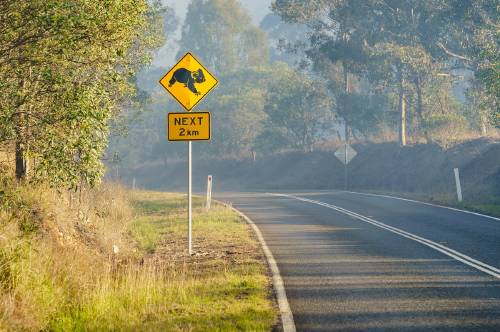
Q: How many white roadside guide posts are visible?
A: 2